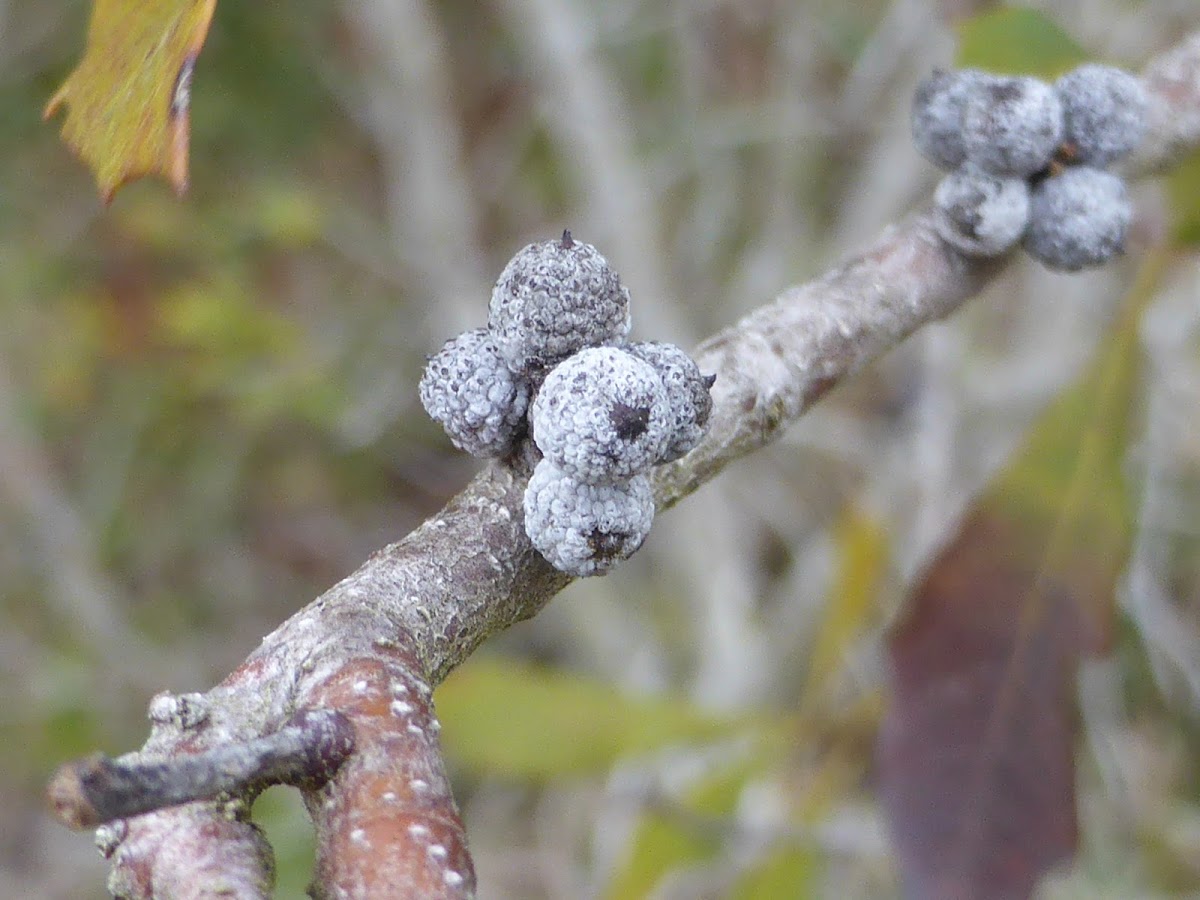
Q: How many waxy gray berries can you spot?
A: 10